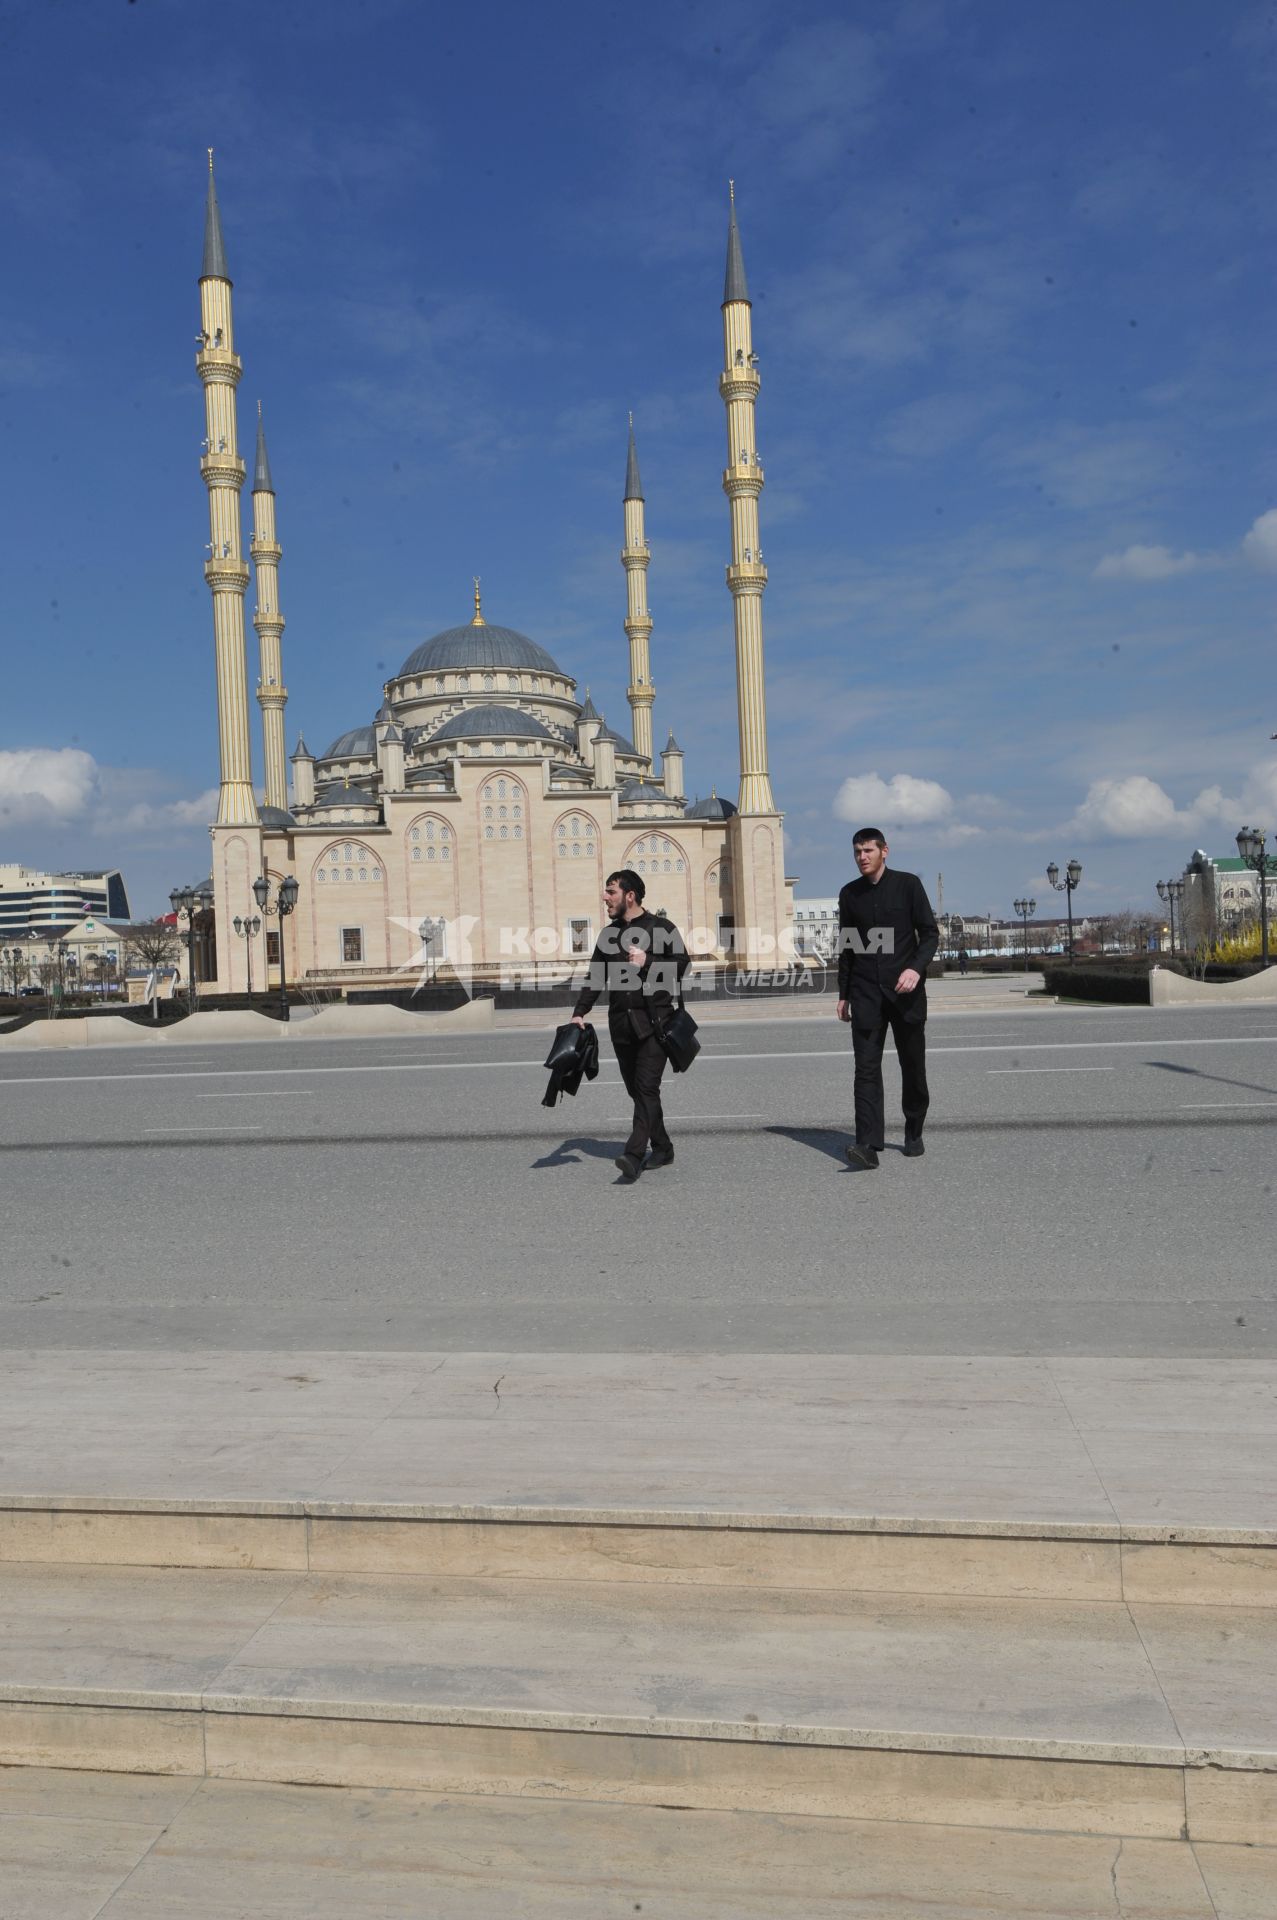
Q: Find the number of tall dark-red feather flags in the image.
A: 0